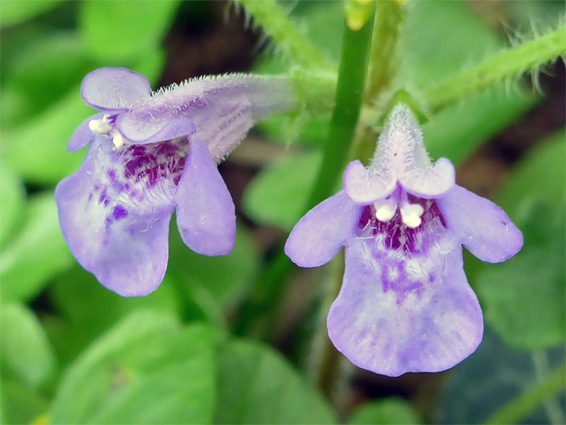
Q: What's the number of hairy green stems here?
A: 2